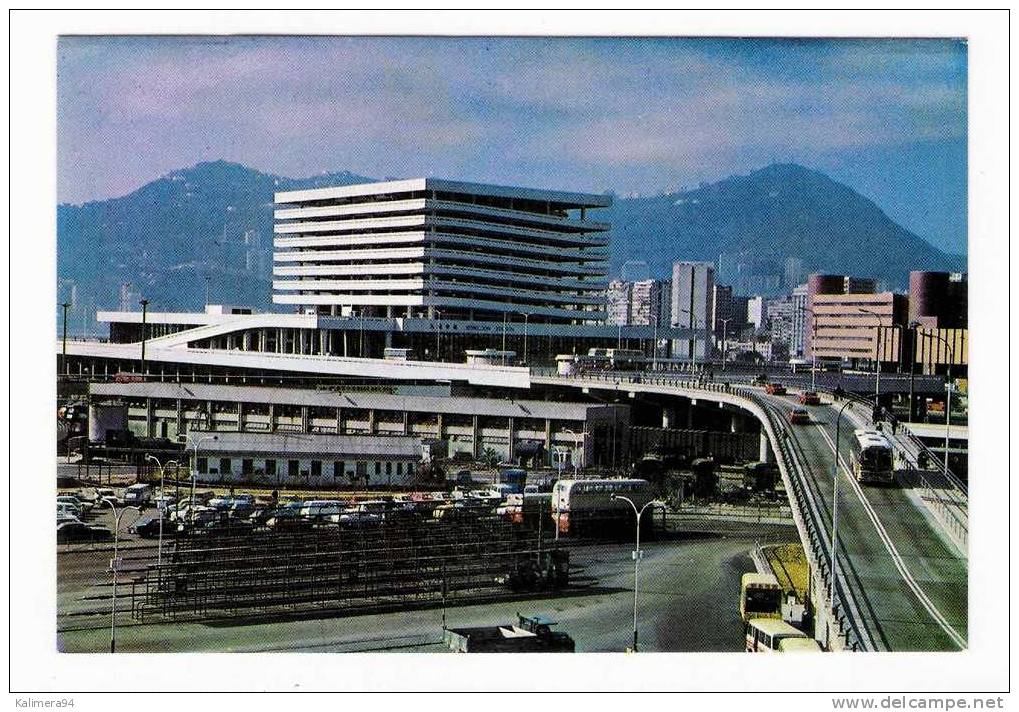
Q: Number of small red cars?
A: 3